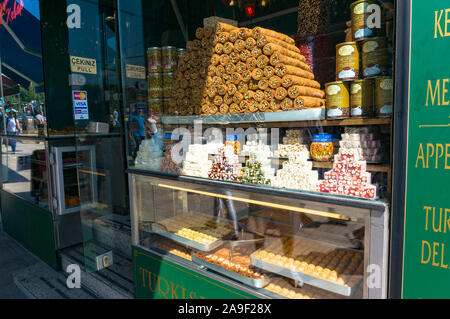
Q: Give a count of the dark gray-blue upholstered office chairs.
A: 0